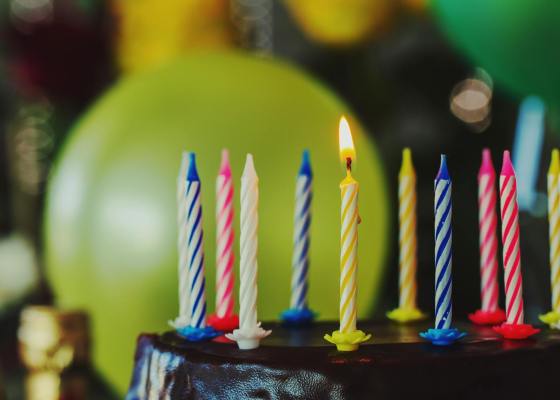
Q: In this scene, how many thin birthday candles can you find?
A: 11